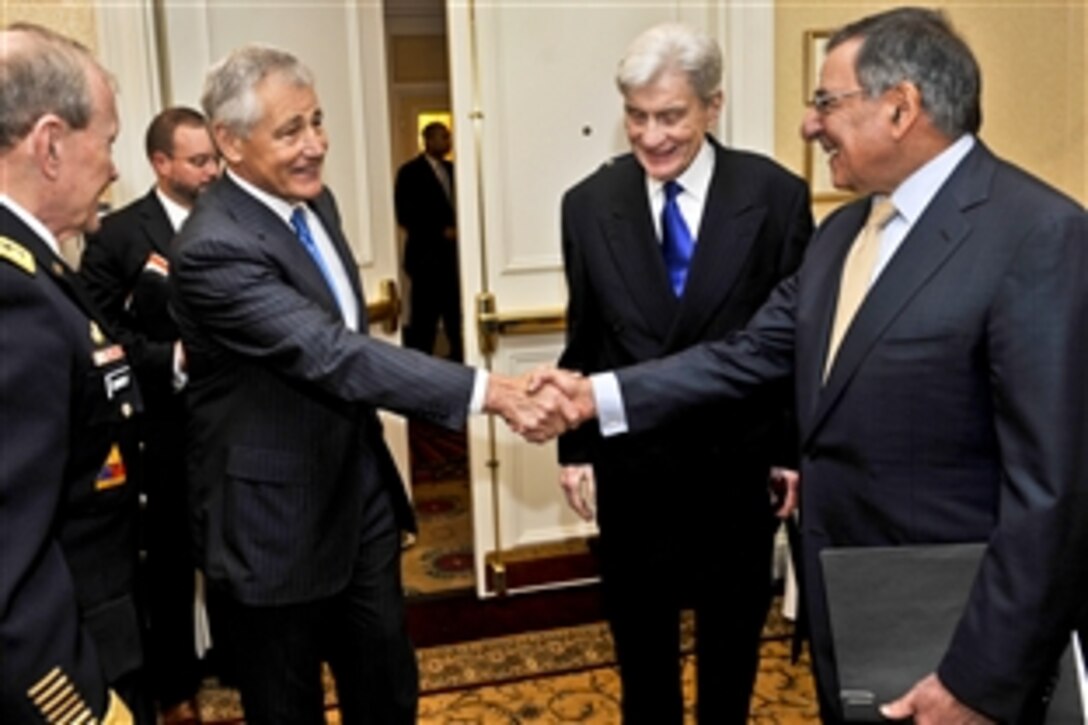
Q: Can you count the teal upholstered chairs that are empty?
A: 0